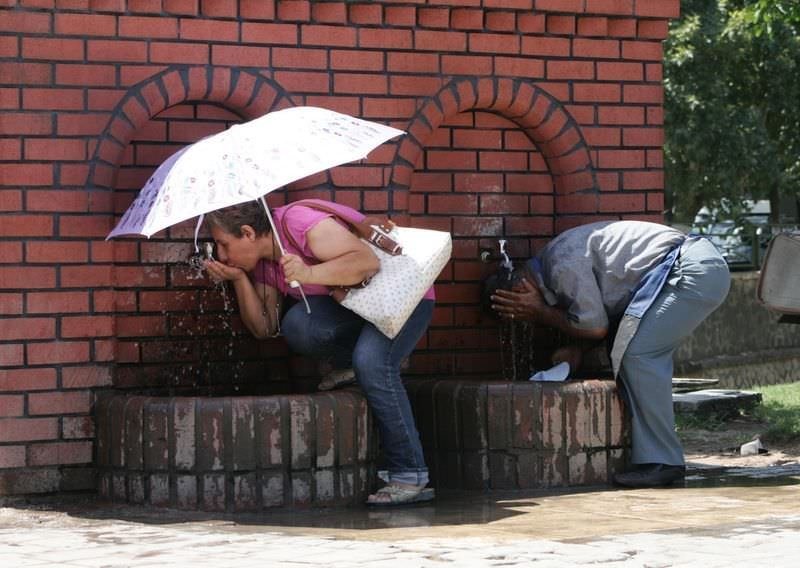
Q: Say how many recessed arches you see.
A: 2